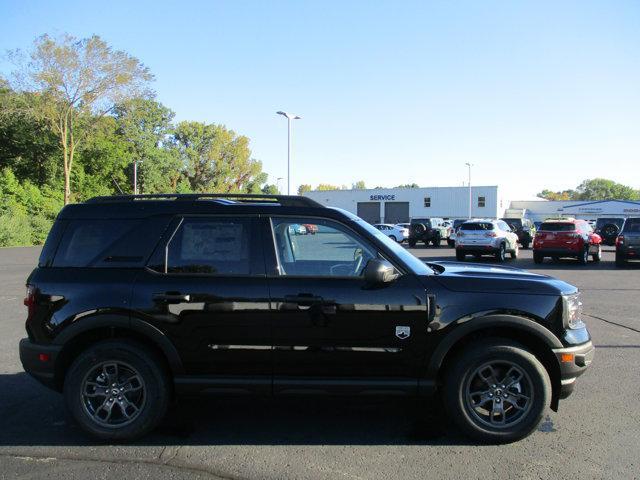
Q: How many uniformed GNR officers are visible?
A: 0